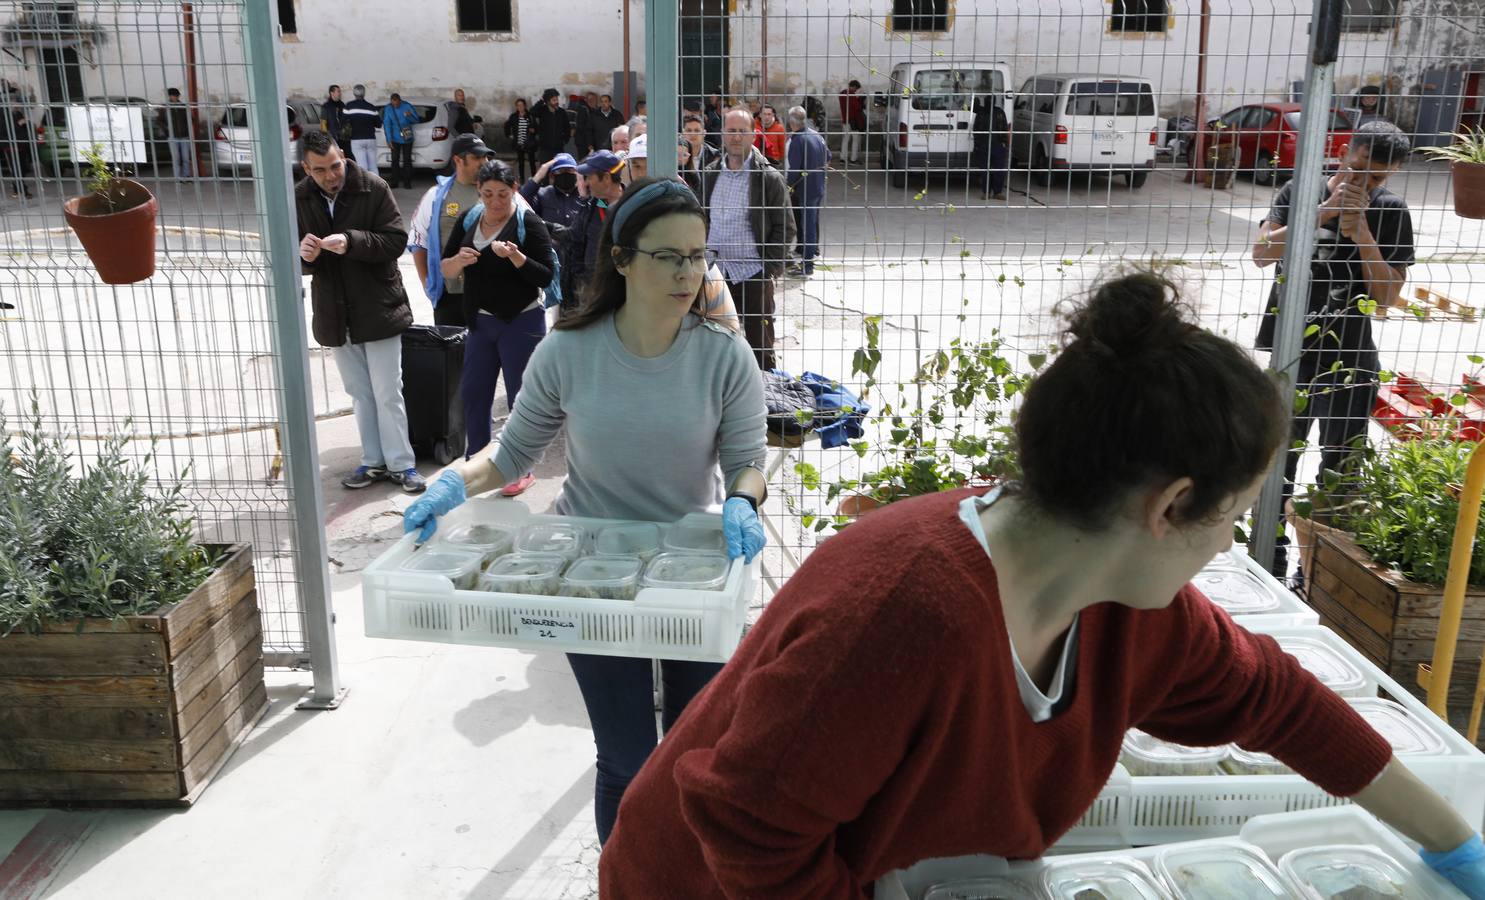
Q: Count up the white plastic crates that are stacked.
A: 3